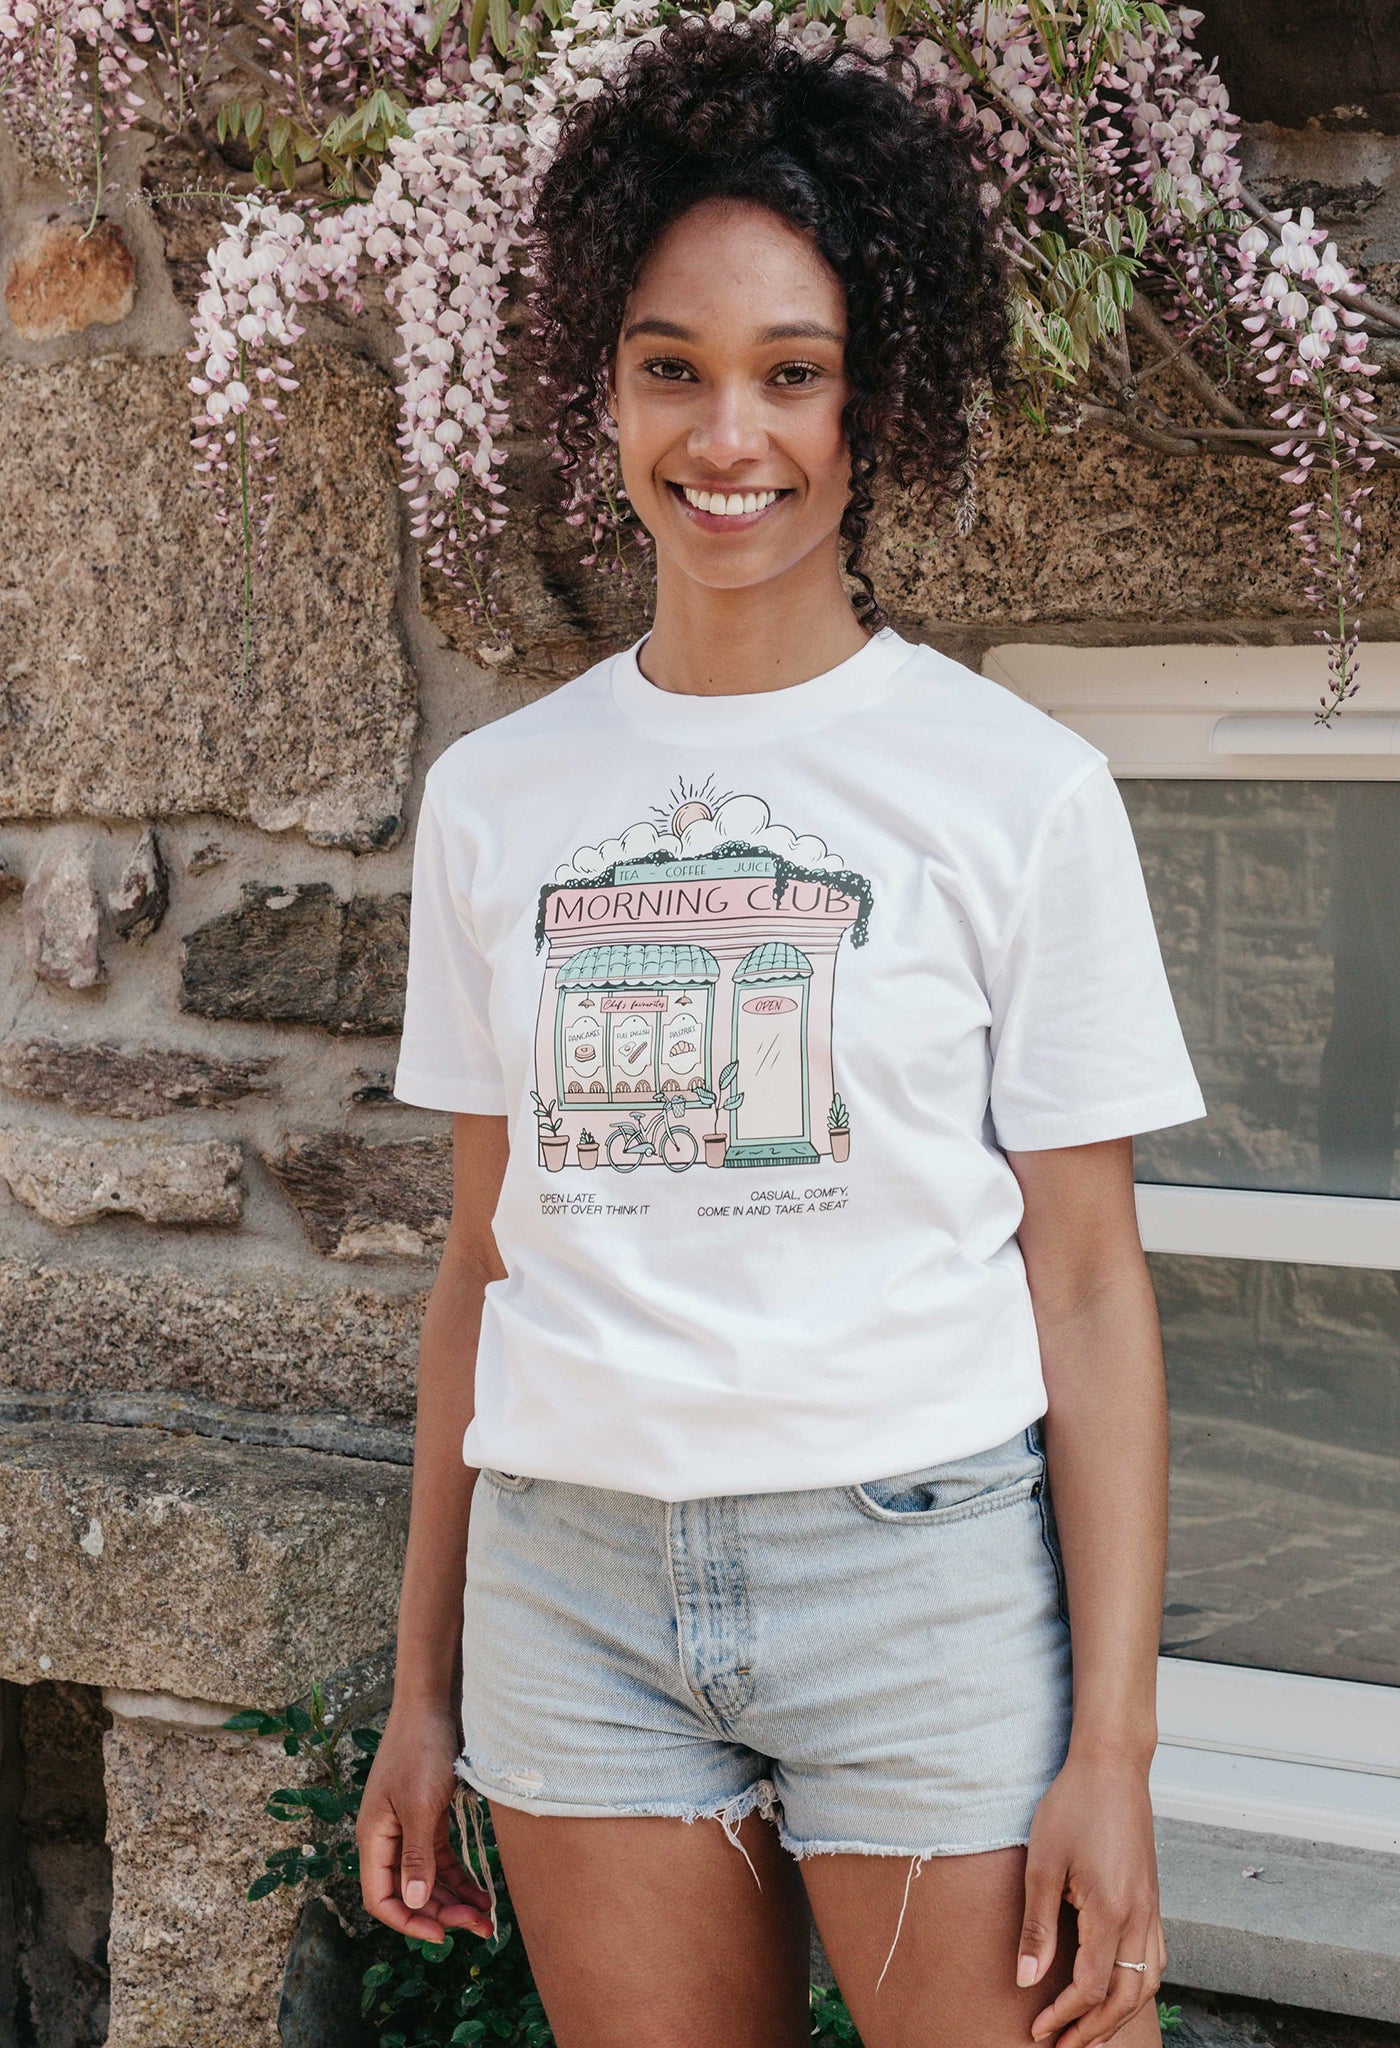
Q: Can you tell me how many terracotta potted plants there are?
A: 4